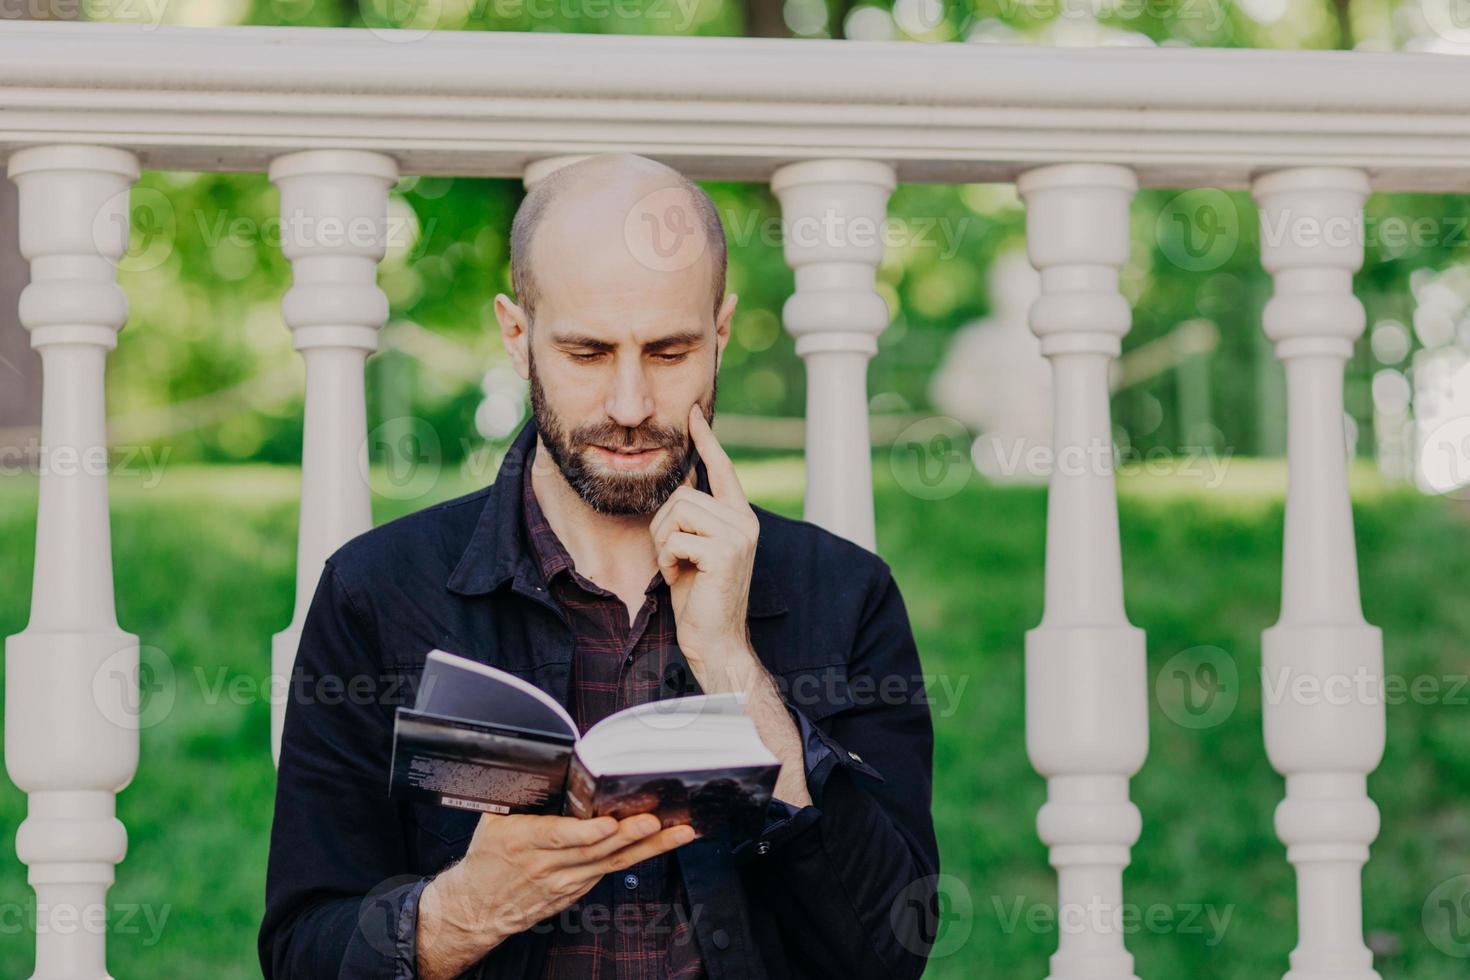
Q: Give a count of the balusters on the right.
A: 3